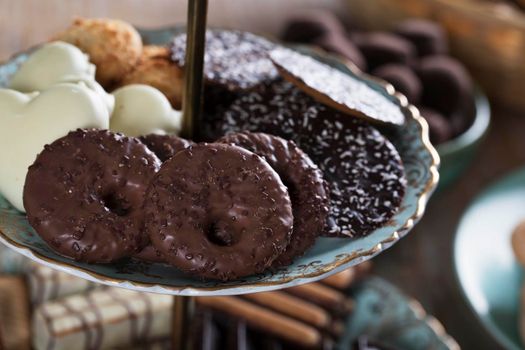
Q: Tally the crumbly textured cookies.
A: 2